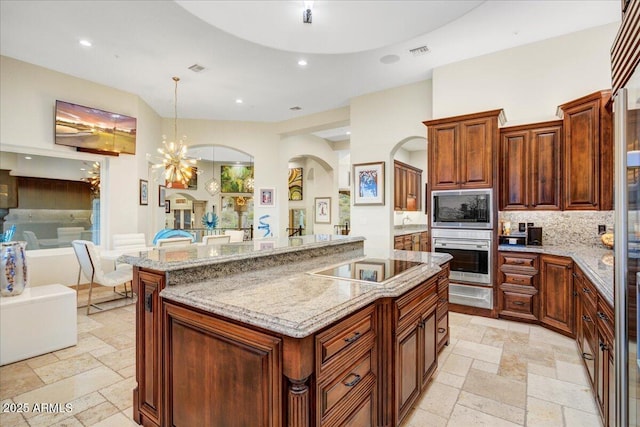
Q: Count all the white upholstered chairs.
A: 5